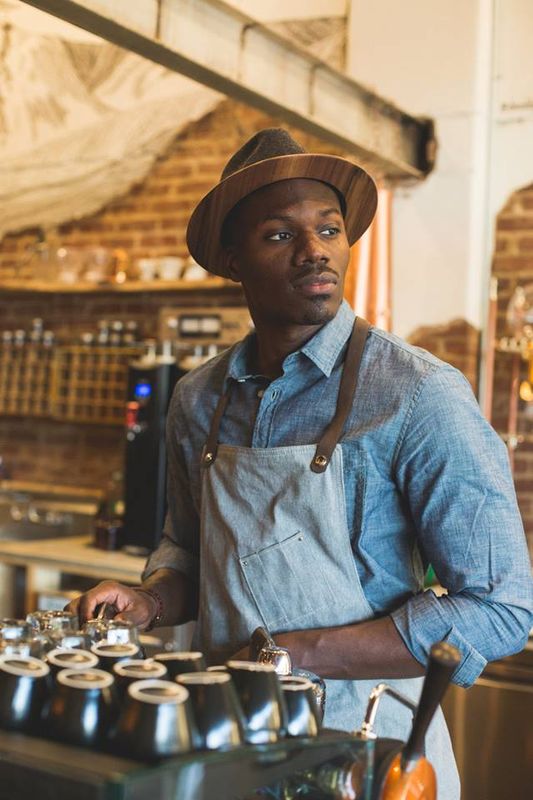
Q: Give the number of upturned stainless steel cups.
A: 11